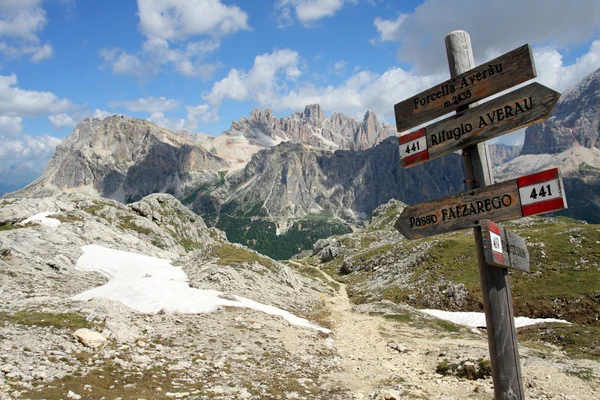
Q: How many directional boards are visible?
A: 4